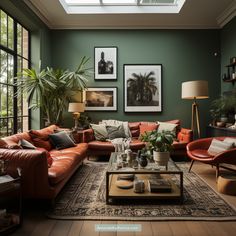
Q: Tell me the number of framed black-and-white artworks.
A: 2